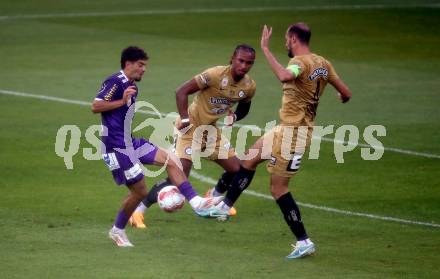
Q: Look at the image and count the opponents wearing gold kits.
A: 2